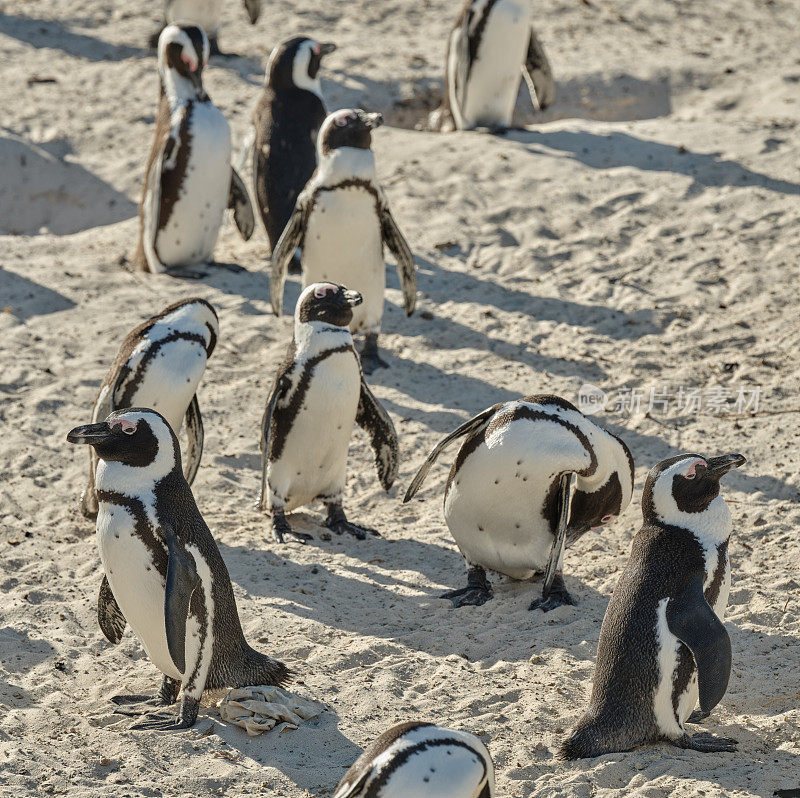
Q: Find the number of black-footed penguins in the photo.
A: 11